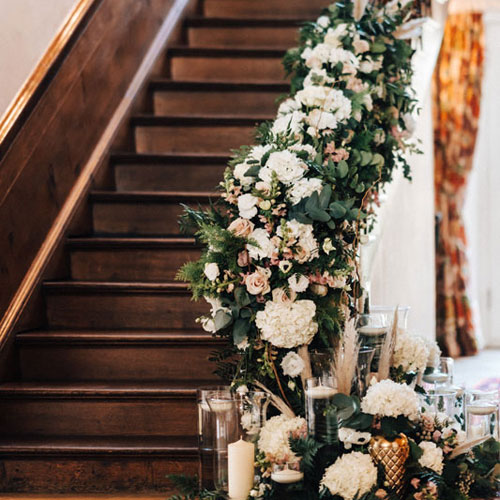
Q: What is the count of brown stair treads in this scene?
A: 11